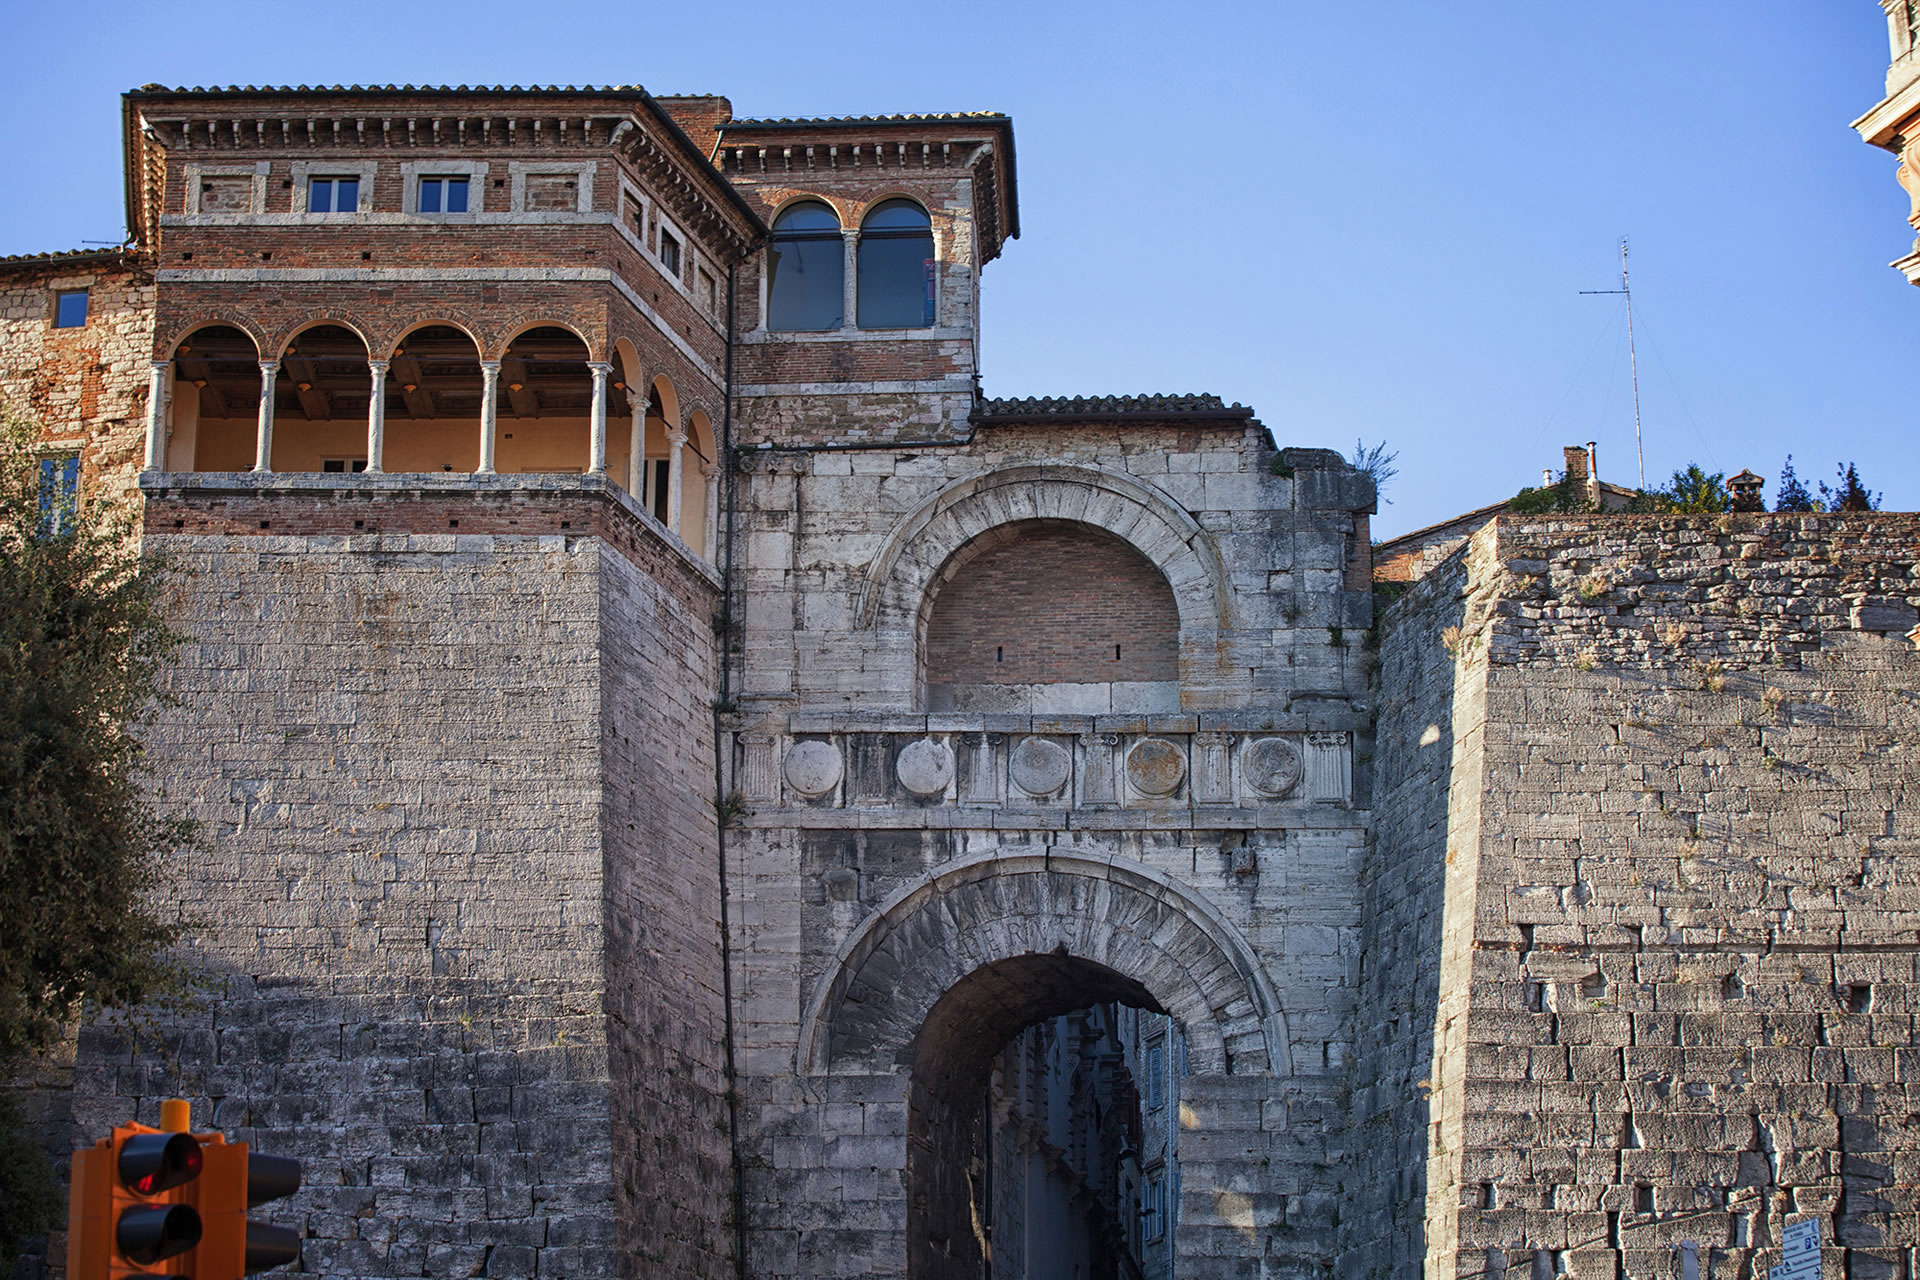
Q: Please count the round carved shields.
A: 5